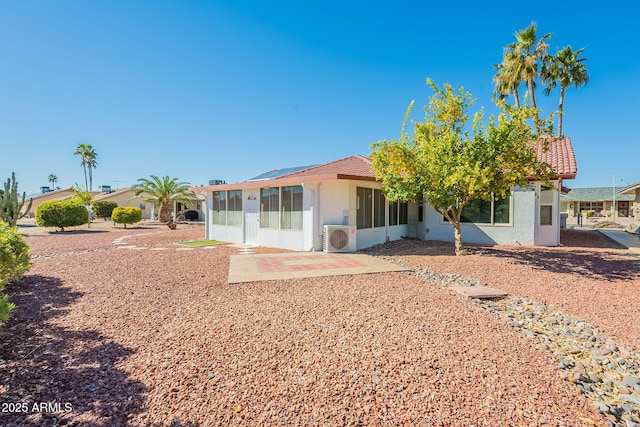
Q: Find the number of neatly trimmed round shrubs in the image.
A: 3